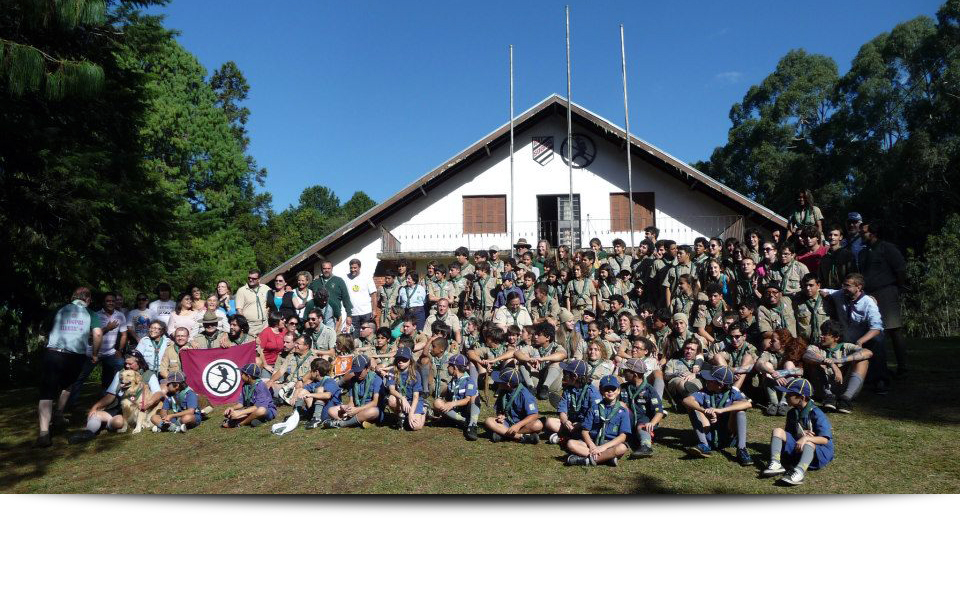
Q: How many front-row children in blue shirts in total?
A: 12